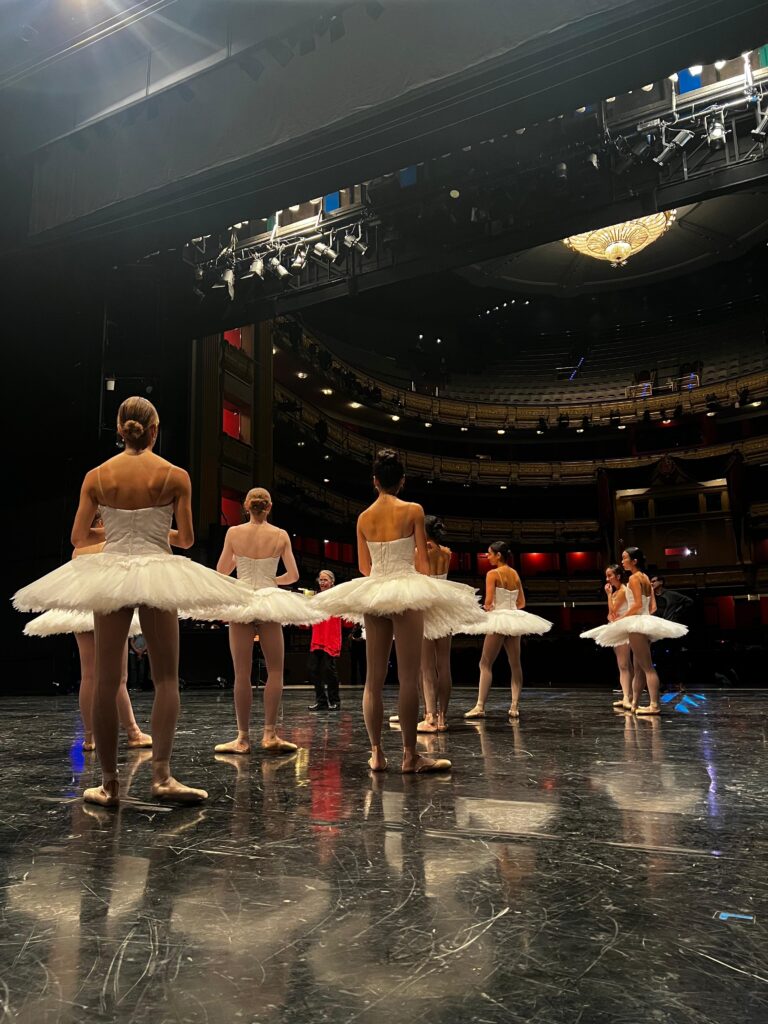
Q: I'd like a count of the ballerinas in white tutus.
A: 8